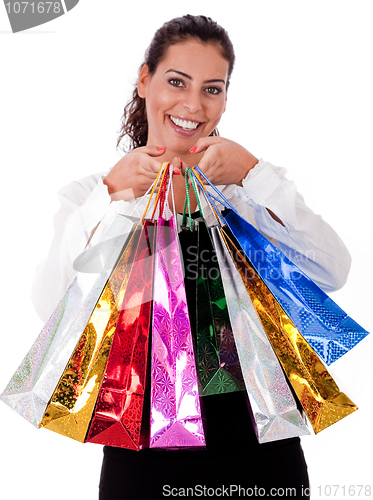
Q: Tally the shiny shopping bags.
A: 8